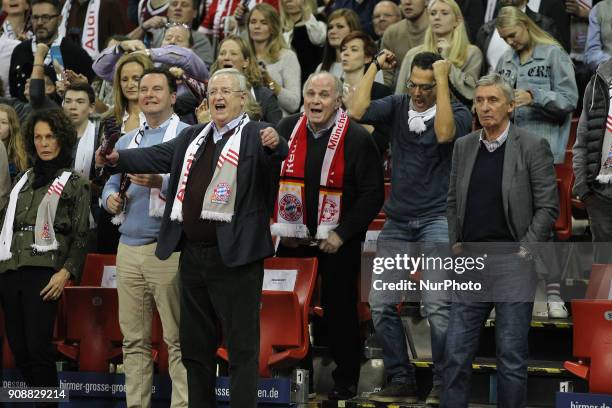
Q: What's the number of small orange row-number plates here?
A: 0